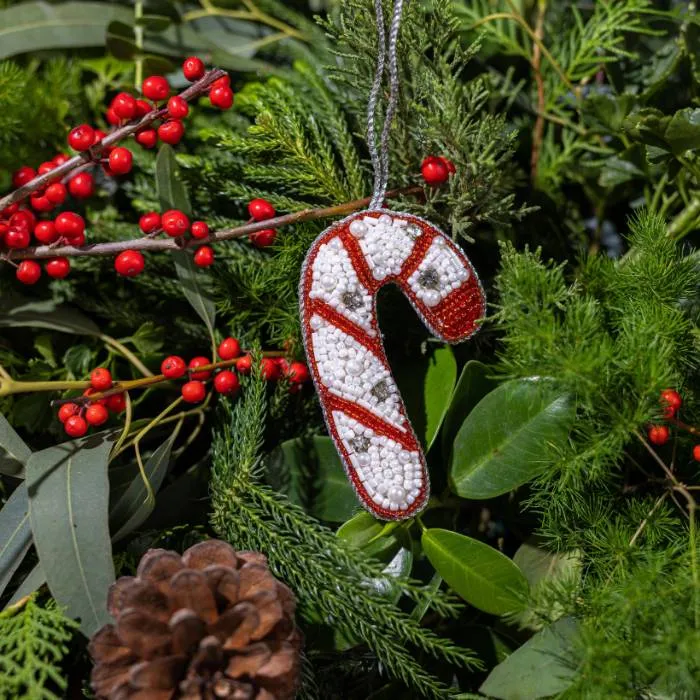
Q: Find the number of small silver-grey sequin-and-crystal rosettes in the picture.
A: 5